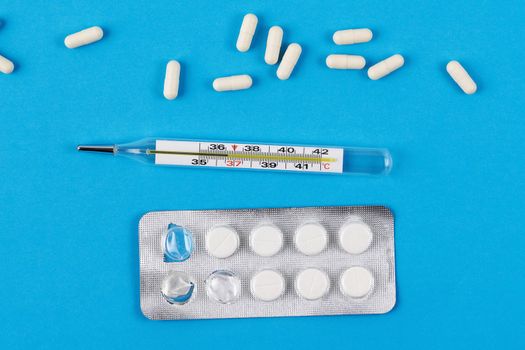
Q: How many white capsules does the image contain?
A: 11